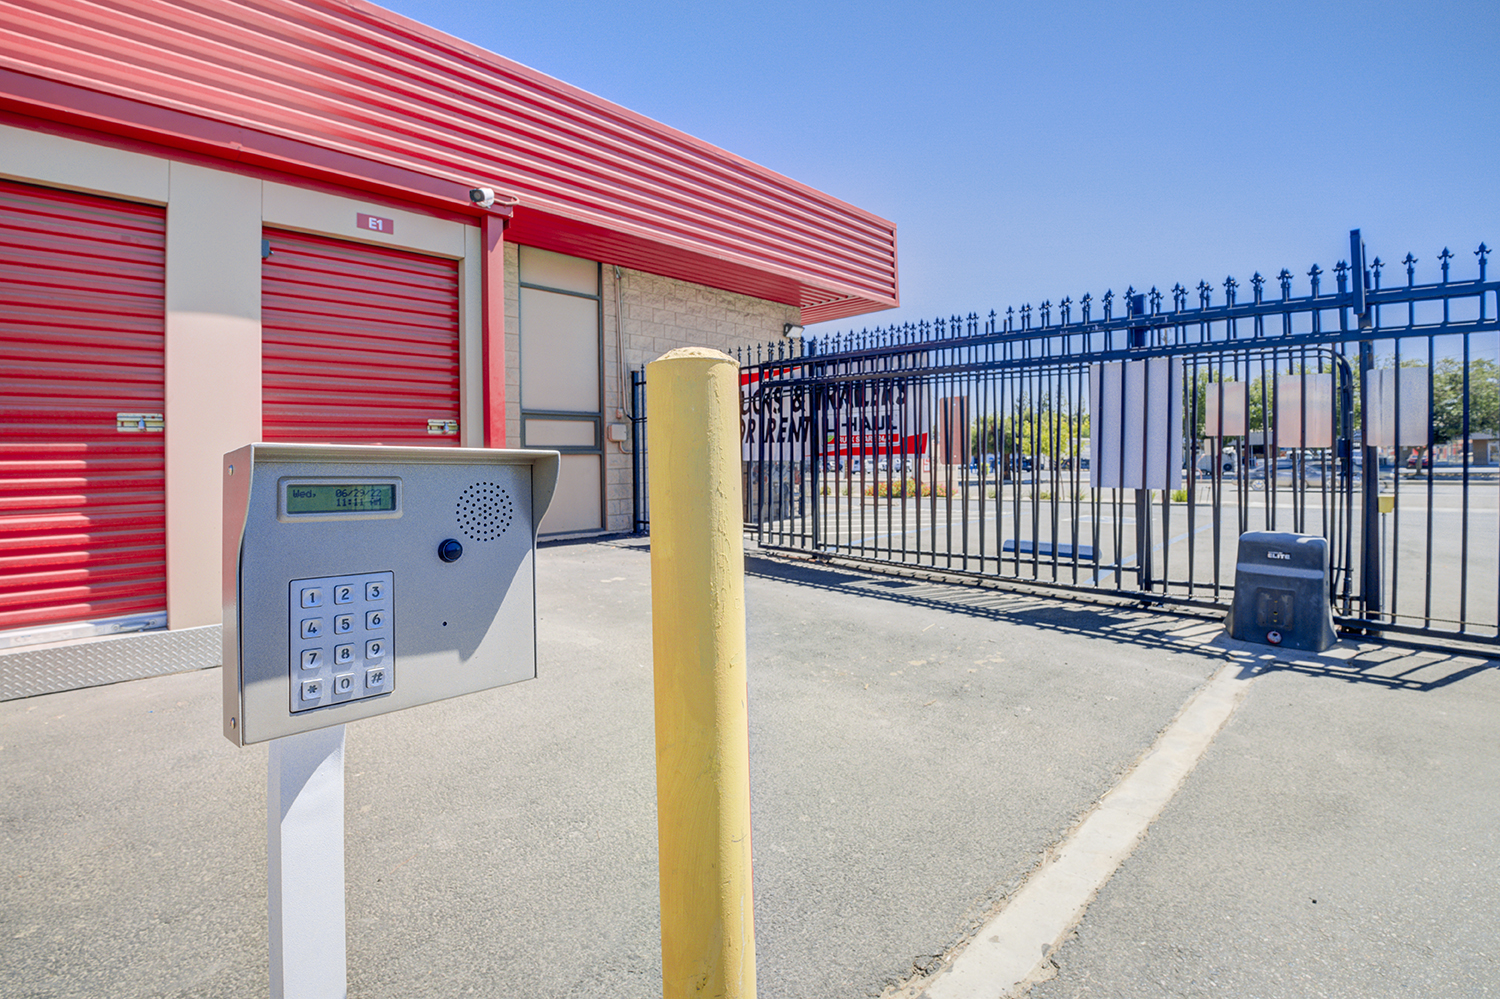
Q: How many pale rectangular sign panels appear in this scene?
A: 4